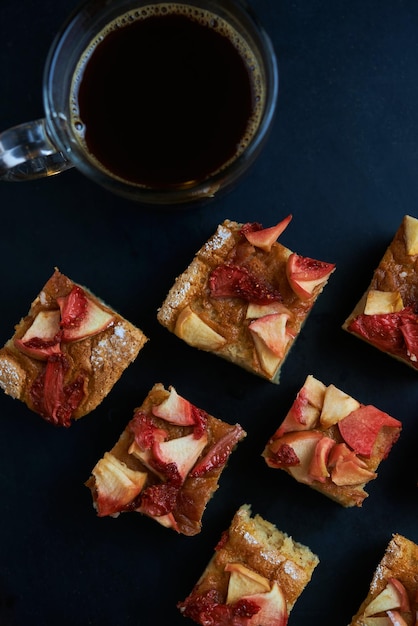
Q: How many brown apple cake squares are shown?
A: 7